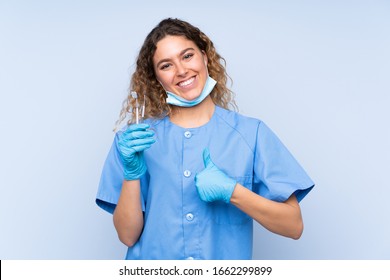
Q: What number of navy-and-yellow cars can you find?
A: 0